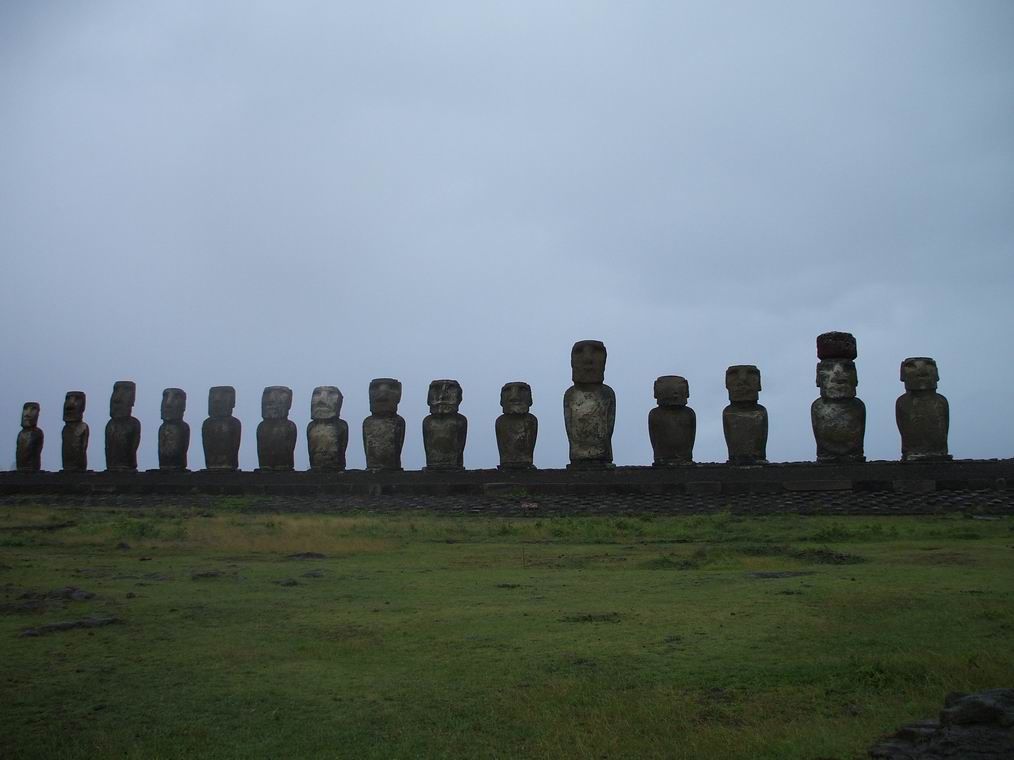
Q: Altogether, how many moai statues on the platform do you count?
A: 15